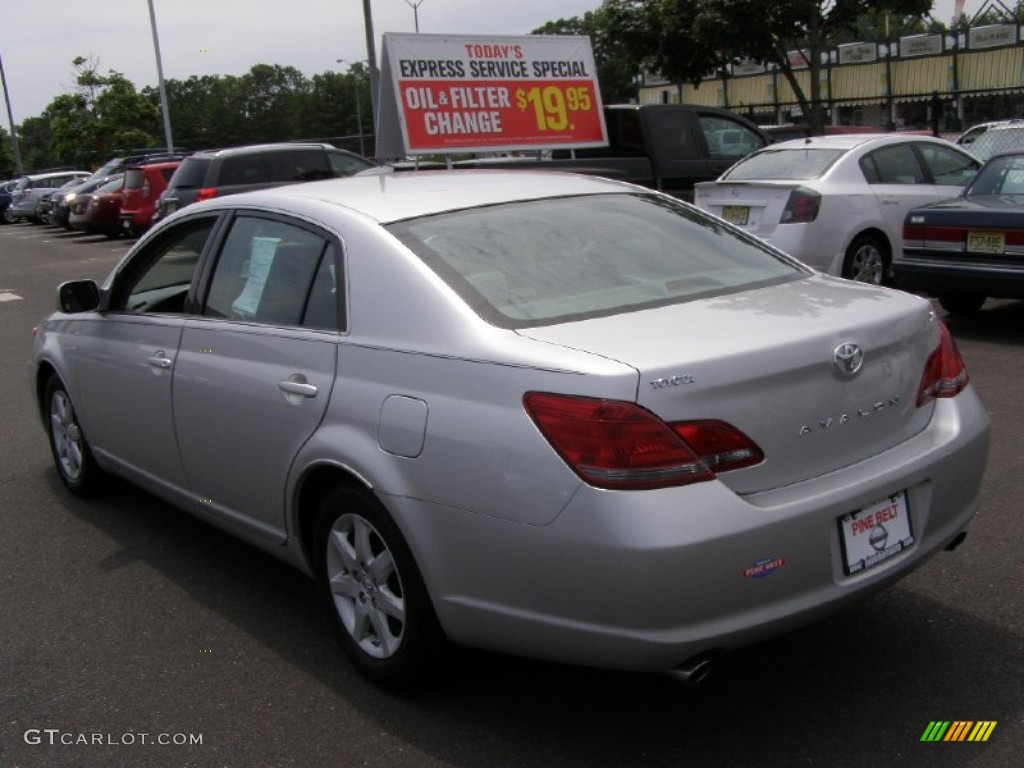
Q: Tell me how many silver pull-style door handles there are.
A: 2